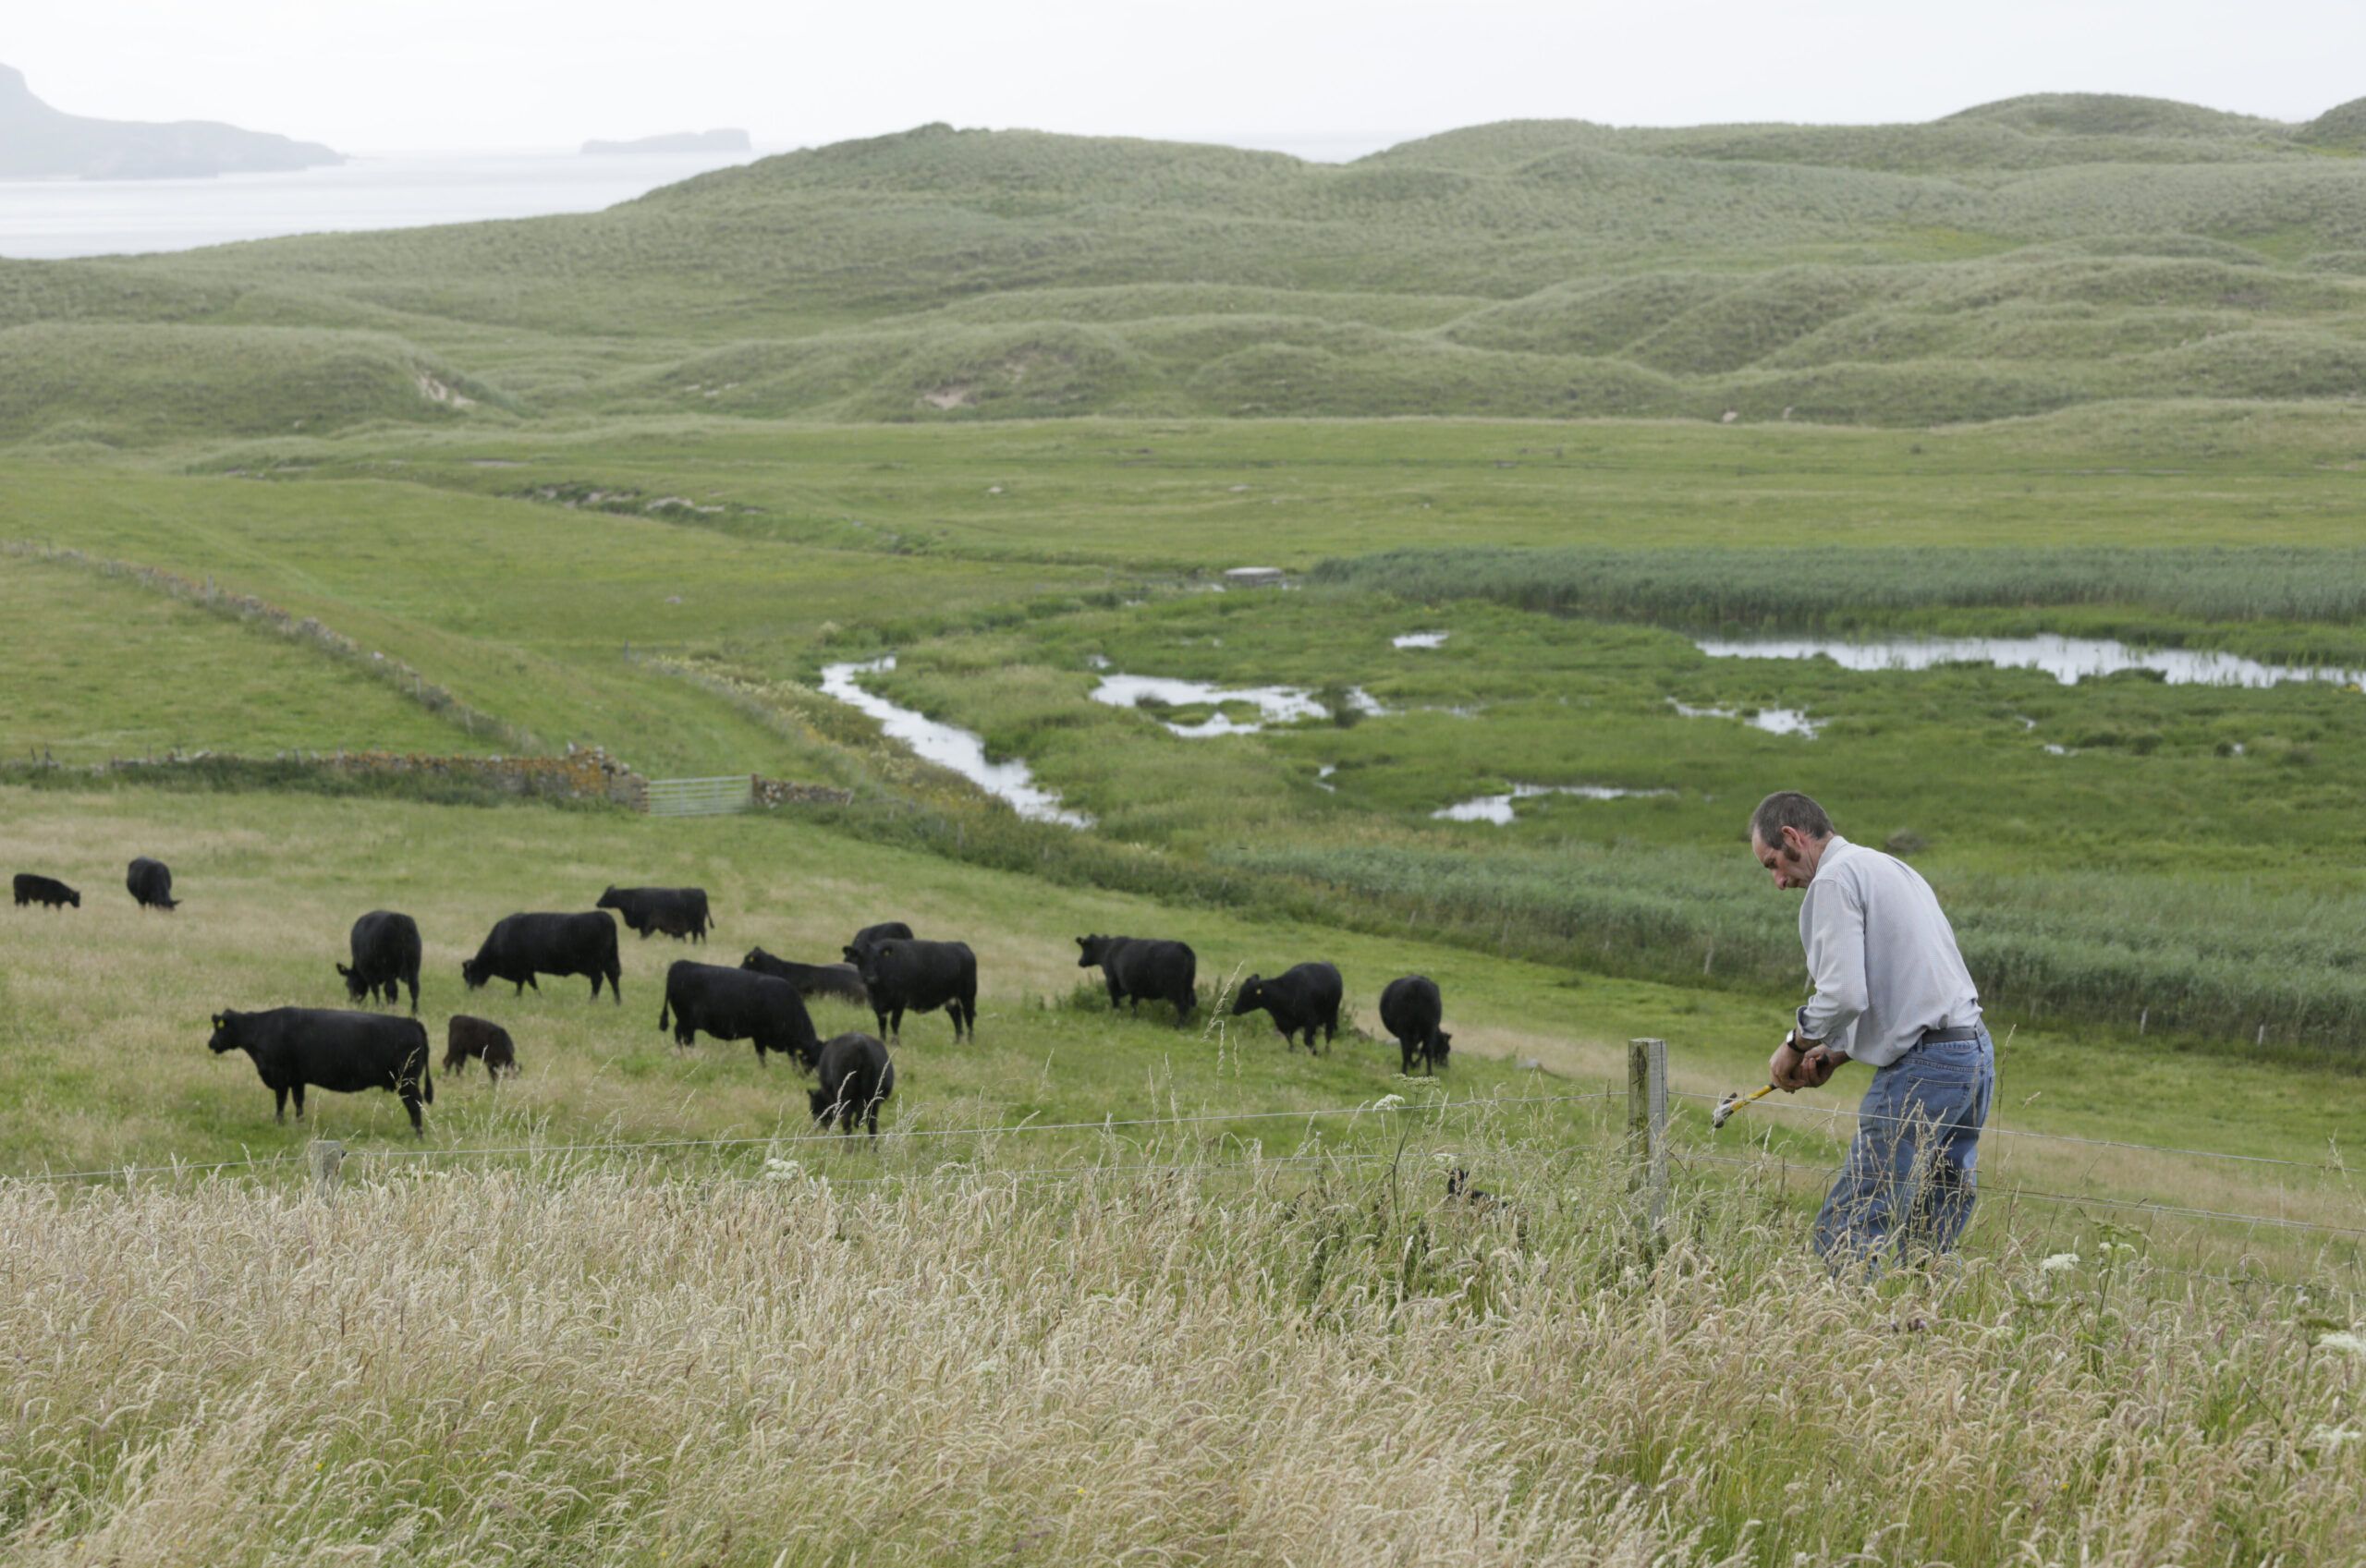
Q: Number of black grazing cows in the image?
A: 15